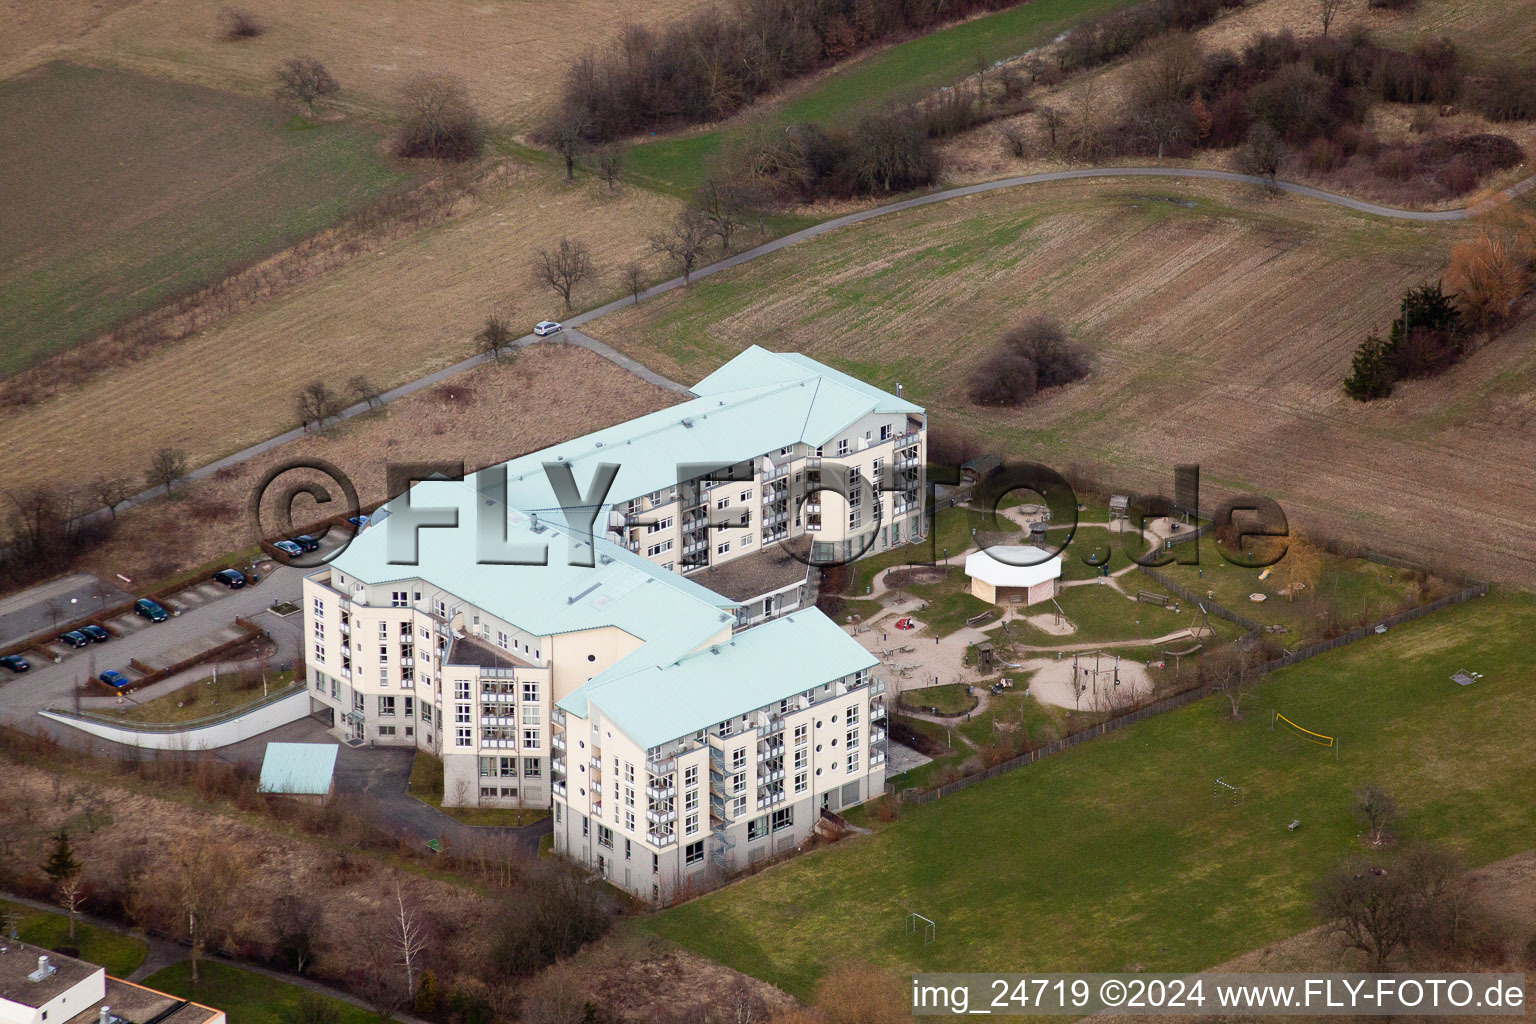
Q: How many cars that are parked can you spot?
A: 9